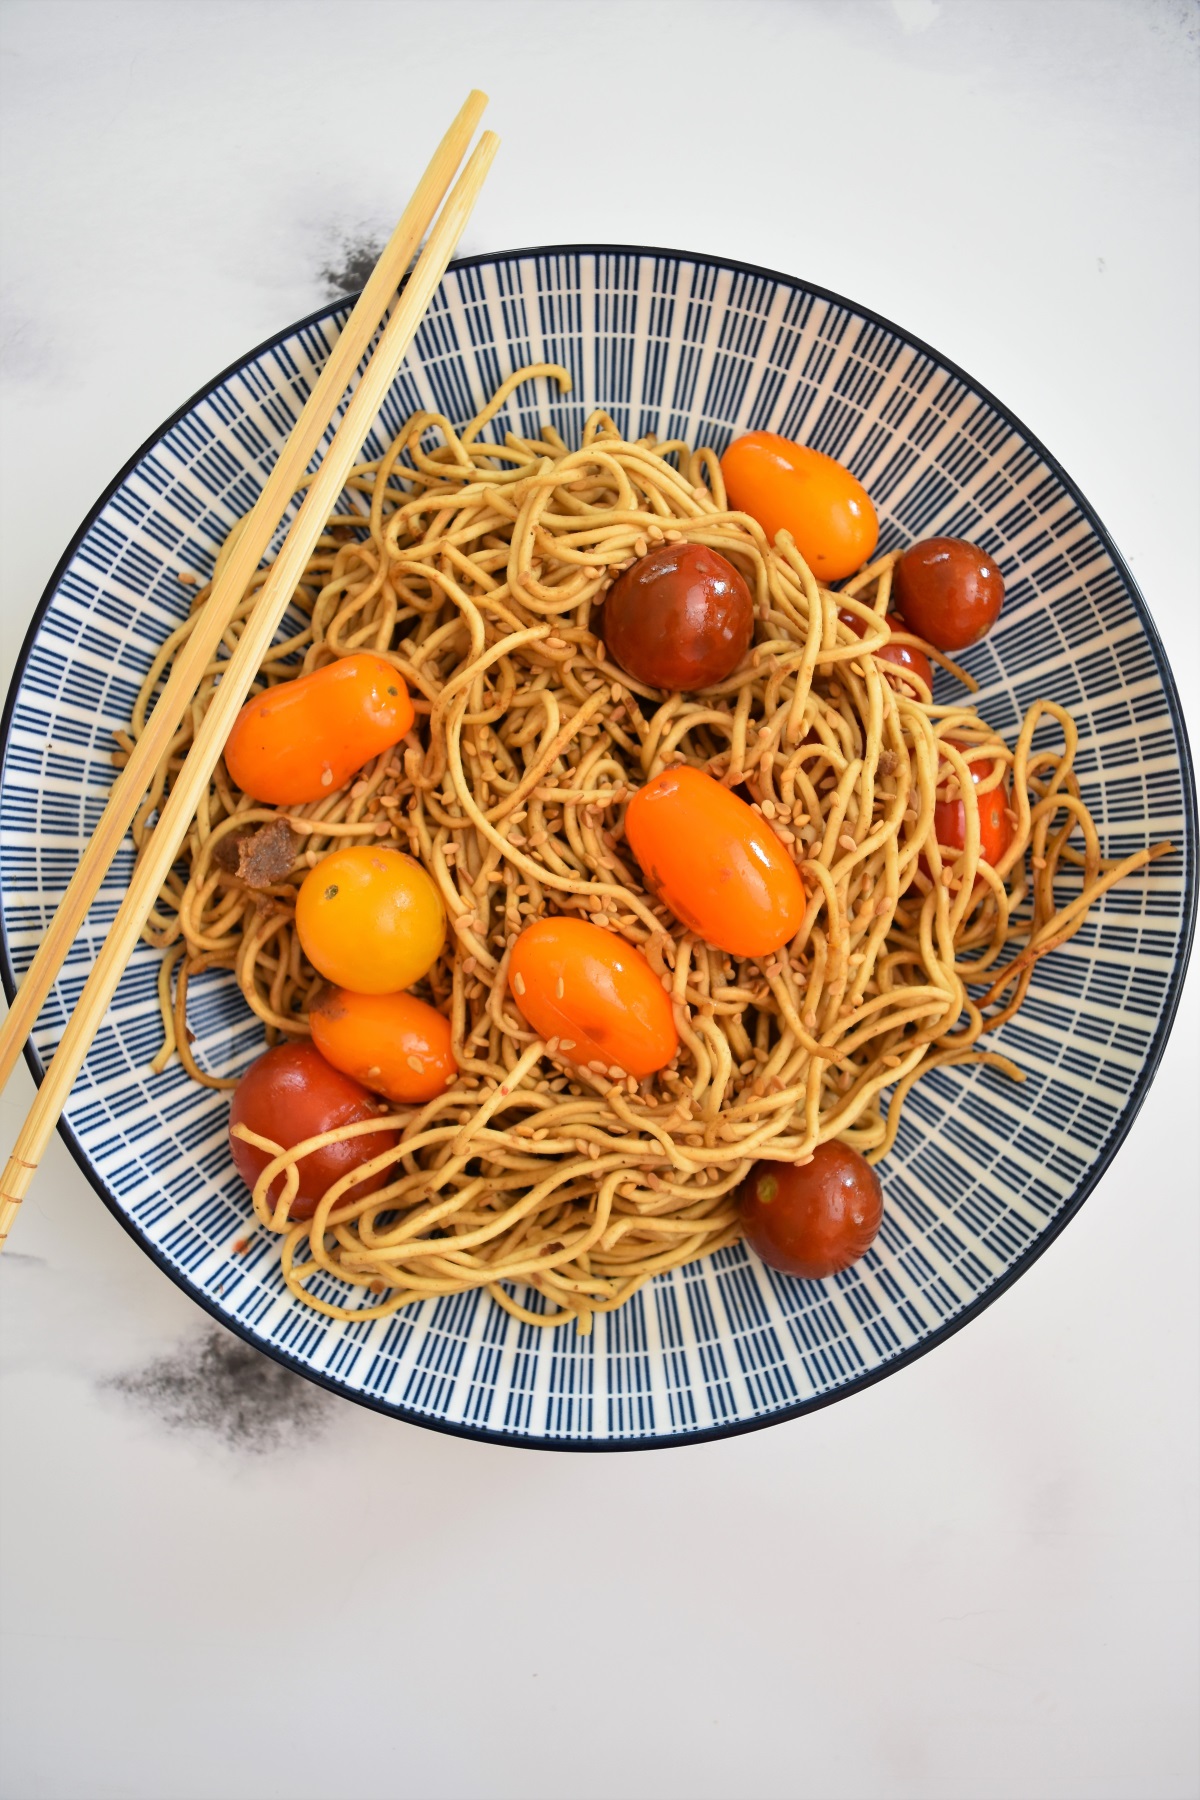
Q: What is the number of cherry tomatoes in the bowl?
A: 12